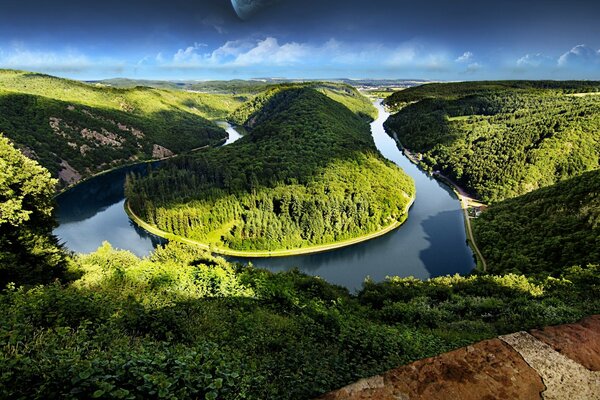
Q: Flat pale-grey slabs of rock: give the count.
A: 1